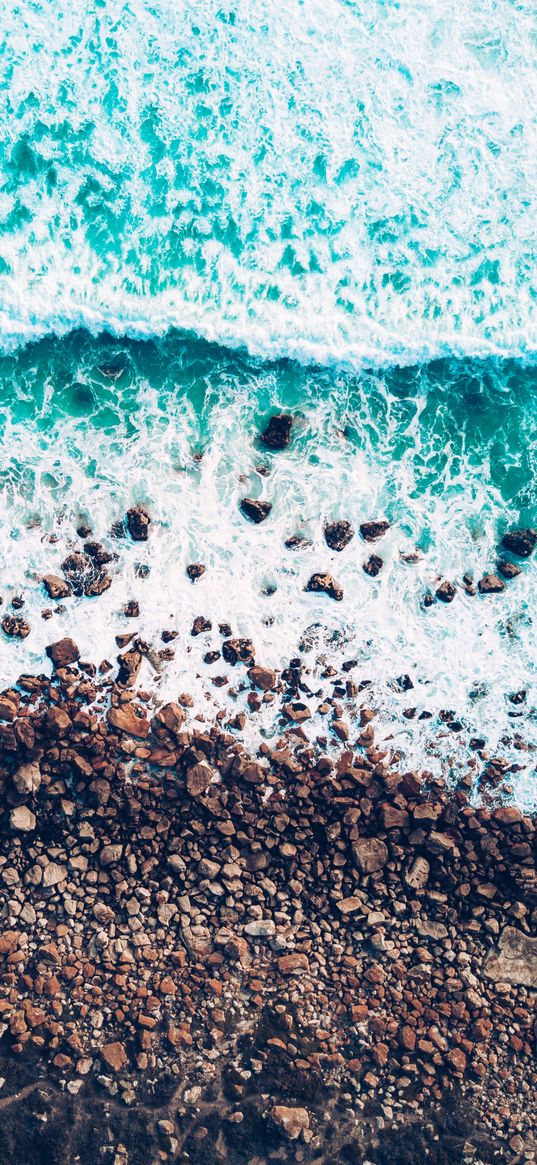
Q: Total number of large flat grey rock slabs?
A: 1